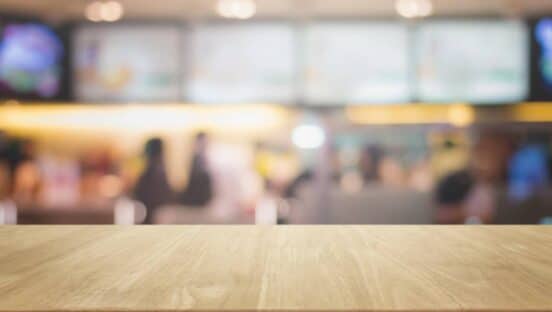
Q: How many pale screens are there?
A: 4